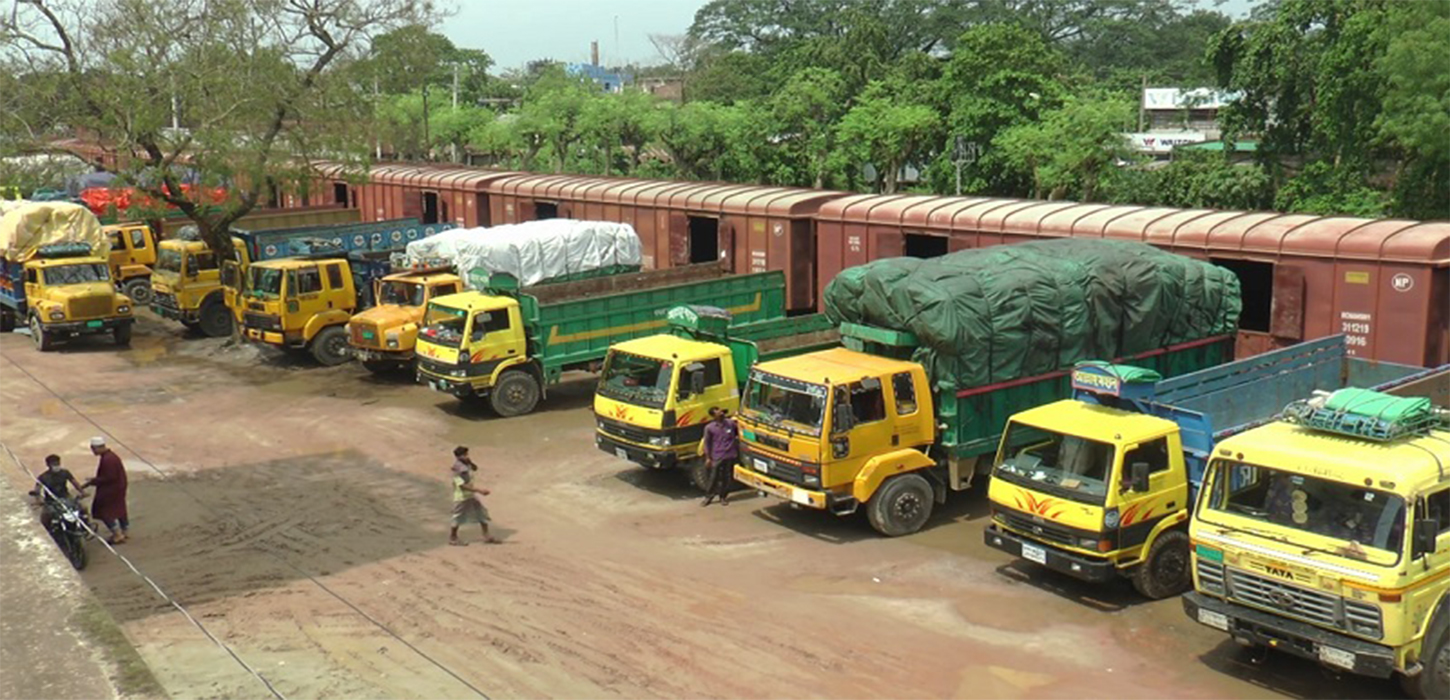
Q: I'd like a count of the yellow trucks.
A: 10